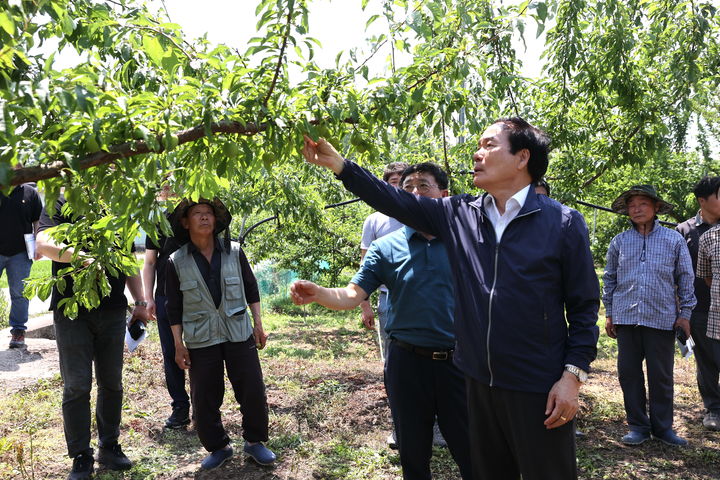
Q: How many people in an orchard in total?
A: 11